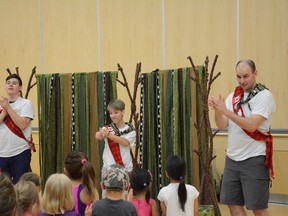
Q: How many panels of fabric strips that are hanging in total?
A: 2